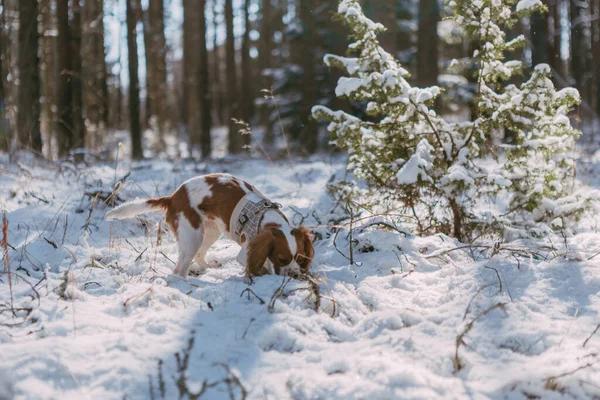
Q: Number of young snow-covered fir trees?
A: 1